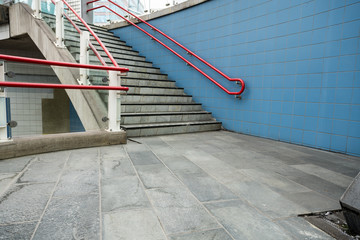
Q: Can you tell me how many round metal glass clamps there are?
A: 4